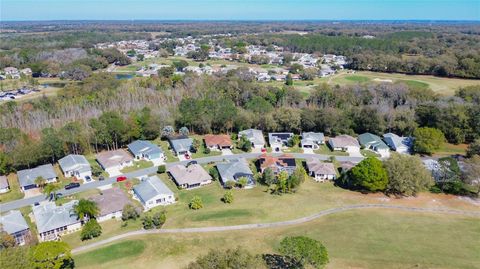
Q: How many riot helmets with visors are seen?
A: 0